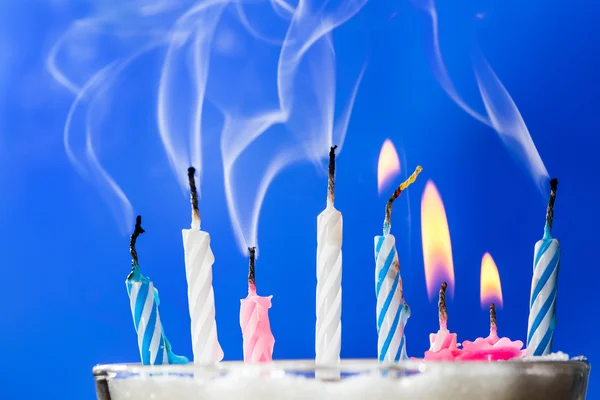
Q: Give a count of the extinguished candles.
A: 5